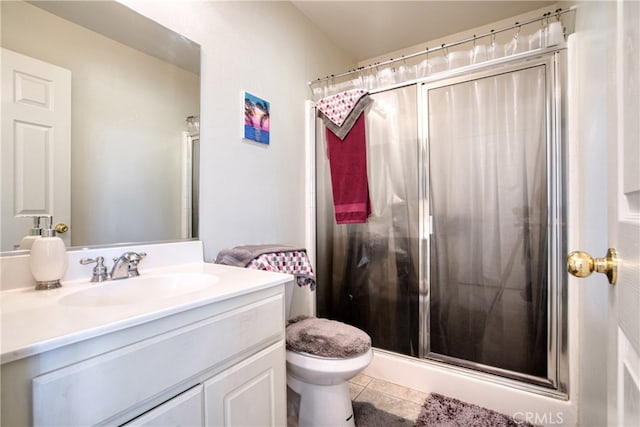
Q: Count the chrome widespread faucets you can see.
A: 1